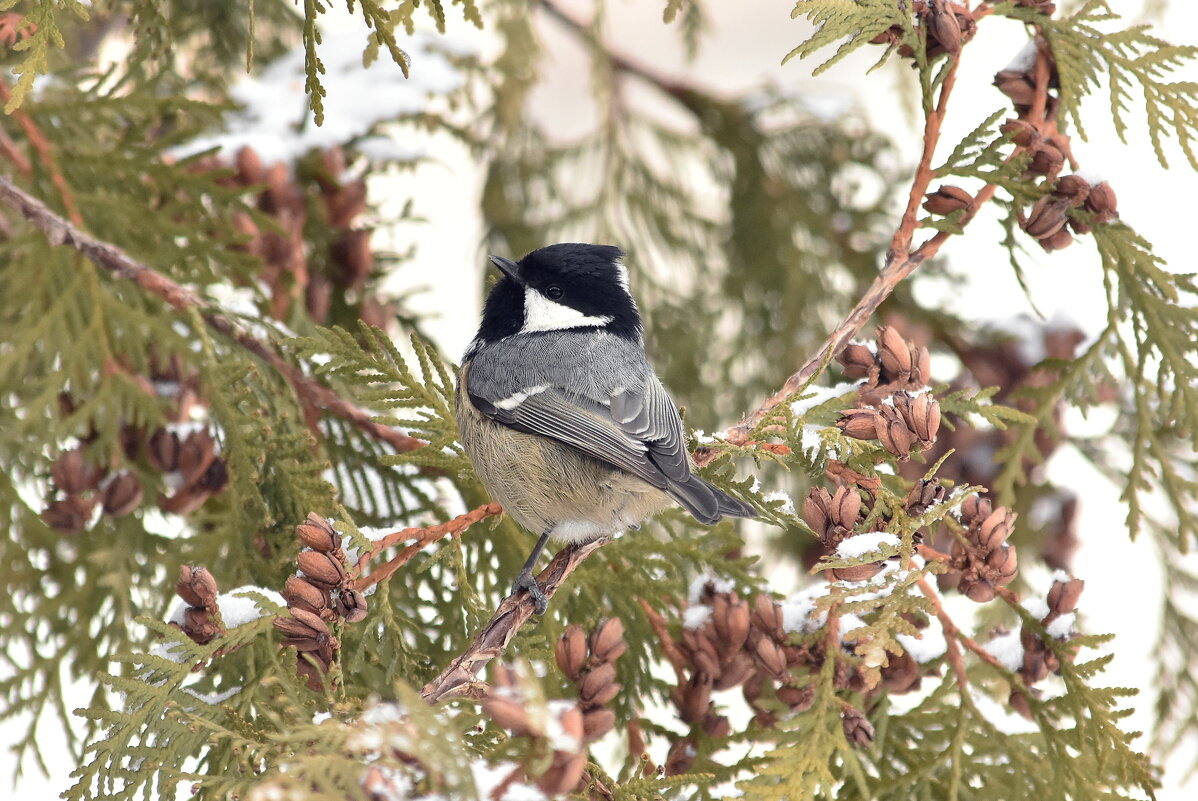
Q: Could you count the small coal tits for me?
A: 1